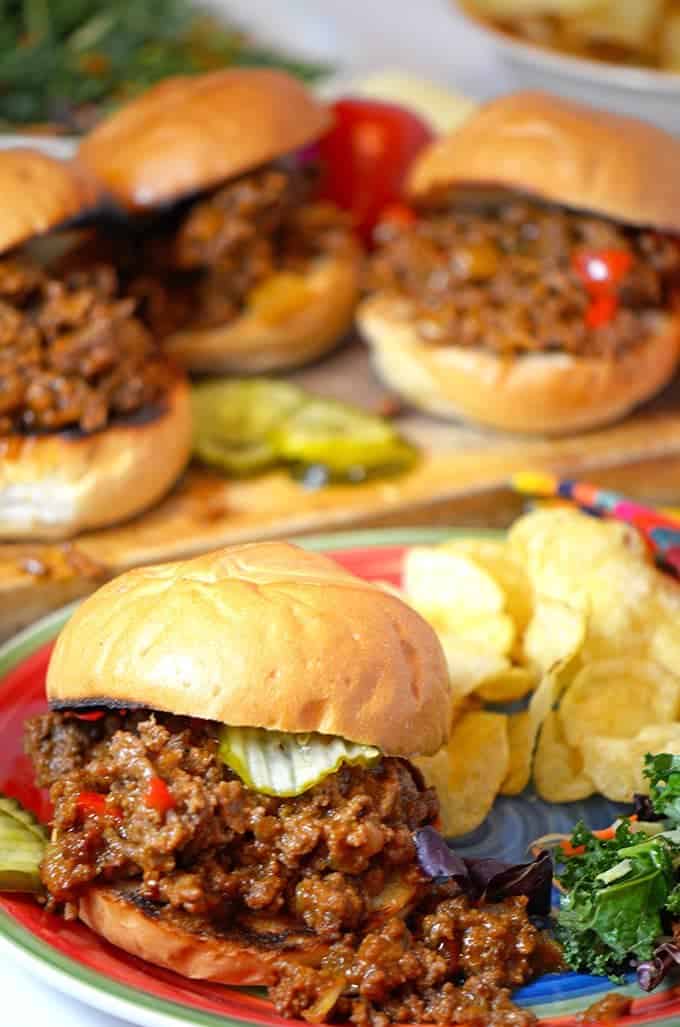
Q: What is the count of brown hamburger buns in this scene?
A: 4